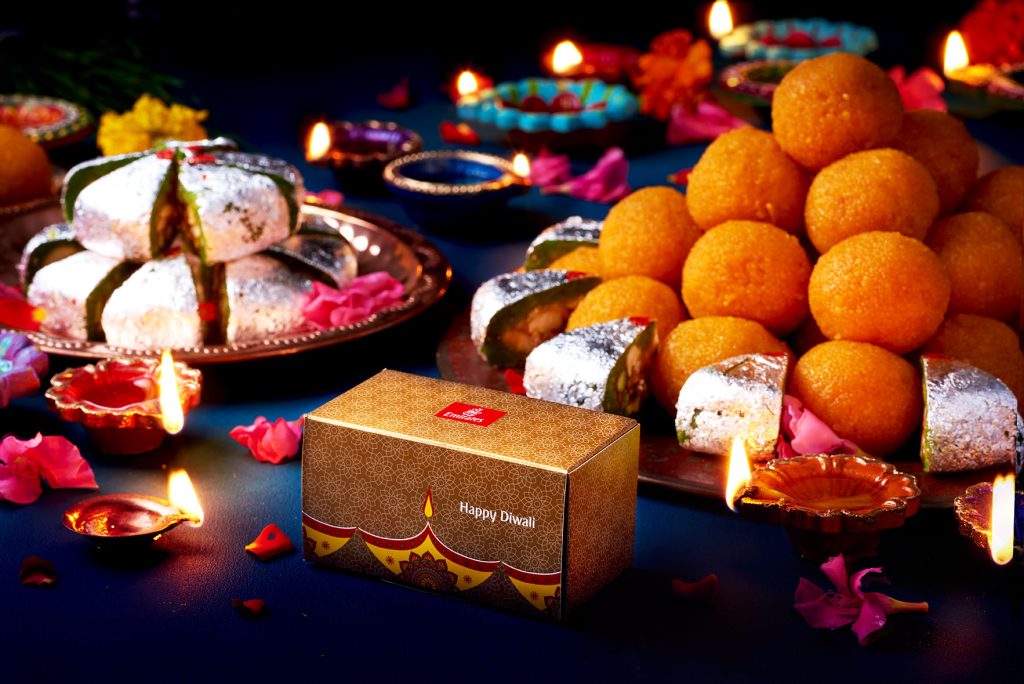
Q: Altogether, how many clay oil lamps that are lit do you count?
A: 10